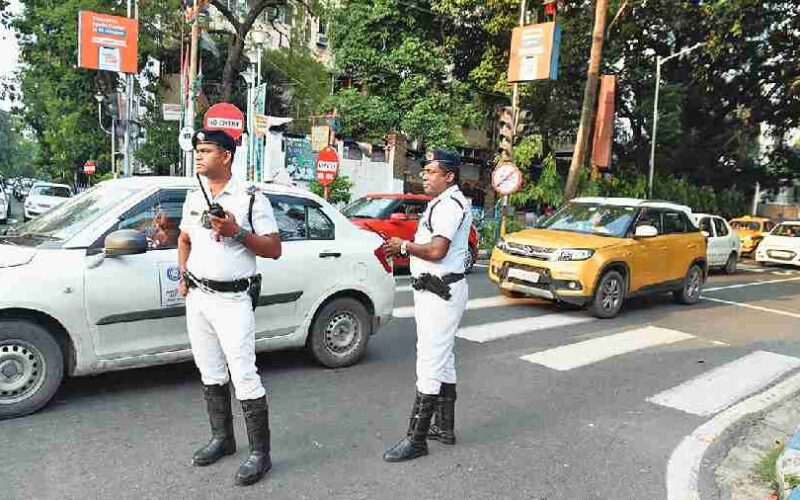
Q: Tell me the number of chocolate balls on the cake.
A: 0